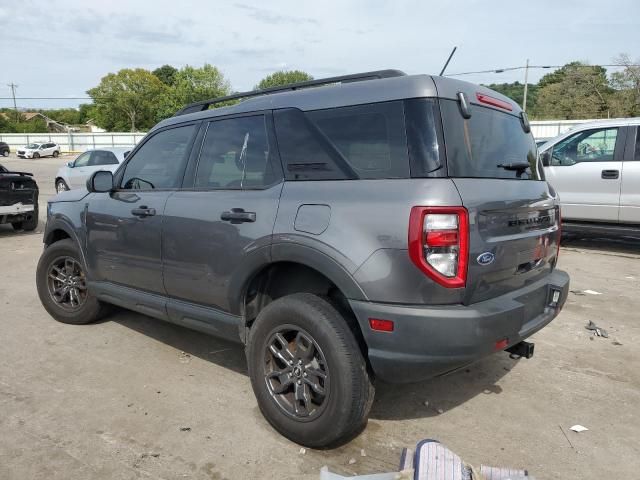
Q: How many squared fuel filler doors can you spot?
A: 1